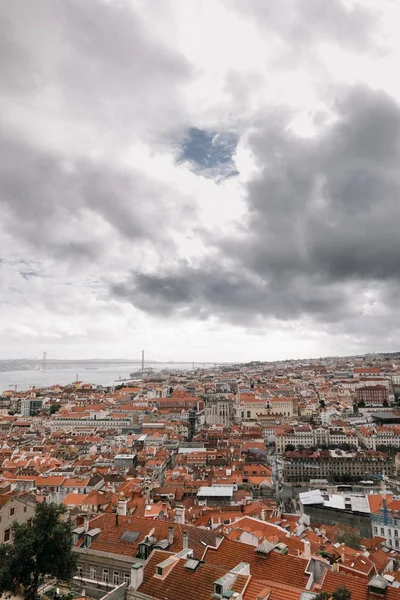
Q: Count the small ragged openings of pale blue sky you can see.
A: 1